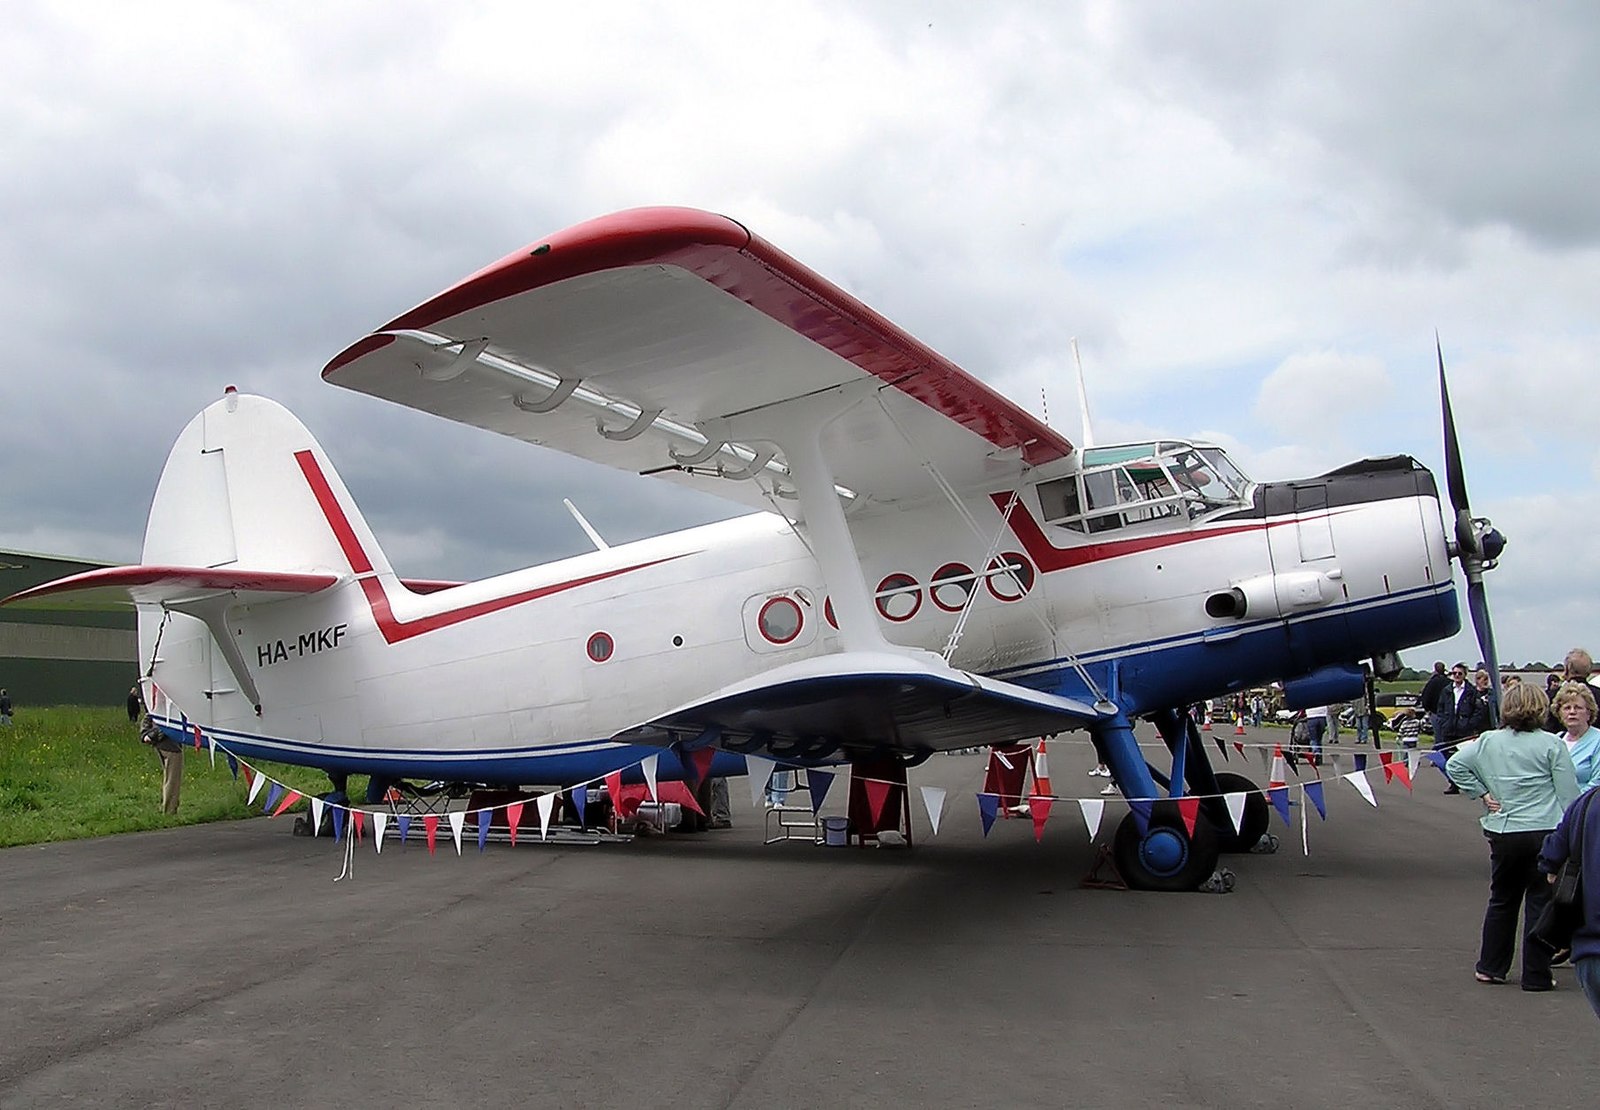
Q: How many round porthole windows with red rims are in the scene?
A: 6